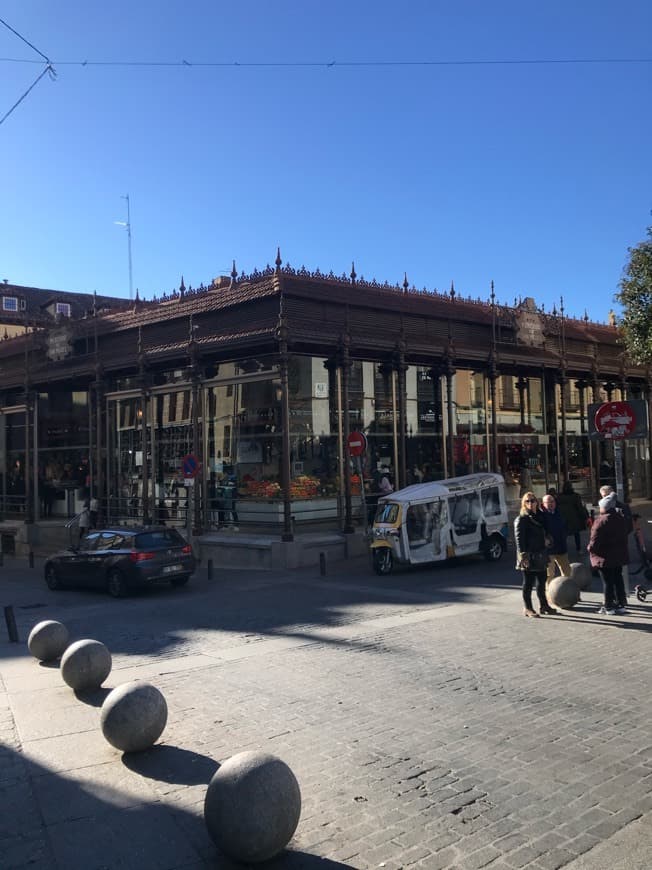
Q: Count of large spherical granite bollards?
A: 6